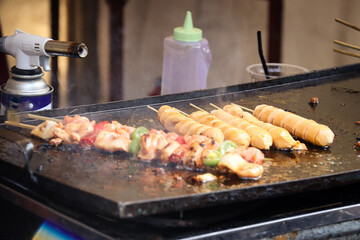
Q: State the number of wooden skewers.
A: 10